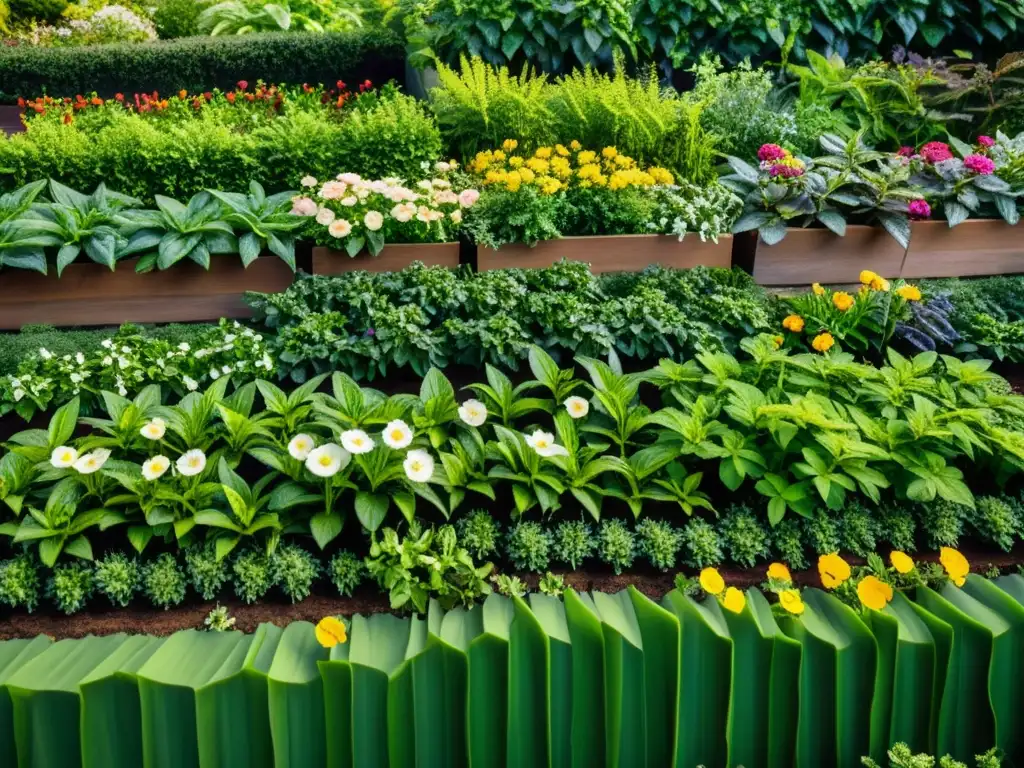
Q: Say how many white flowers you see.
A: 13